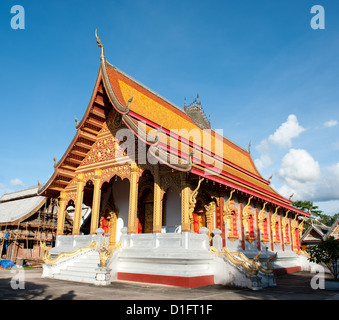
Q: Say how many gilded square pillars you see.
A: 6